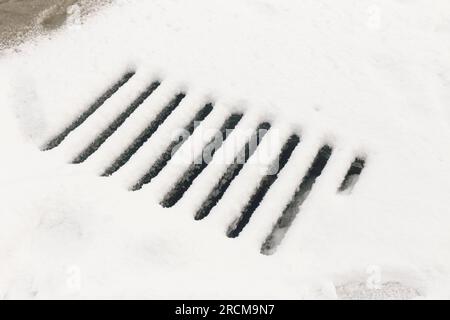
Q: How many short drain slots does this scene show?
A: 1